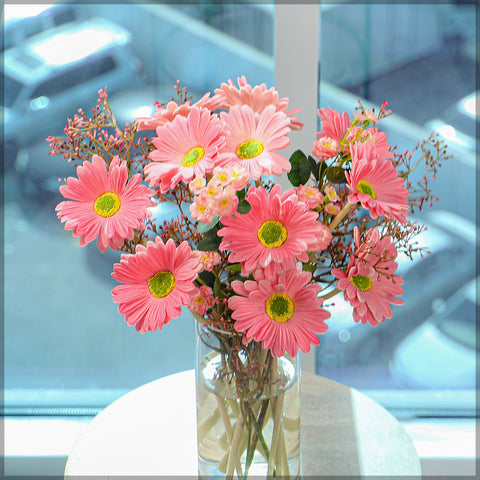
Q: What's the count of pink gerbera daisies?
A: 11